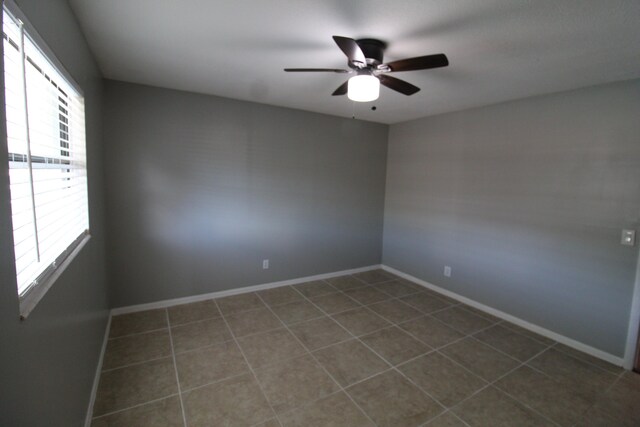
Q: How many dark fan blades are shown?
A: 5